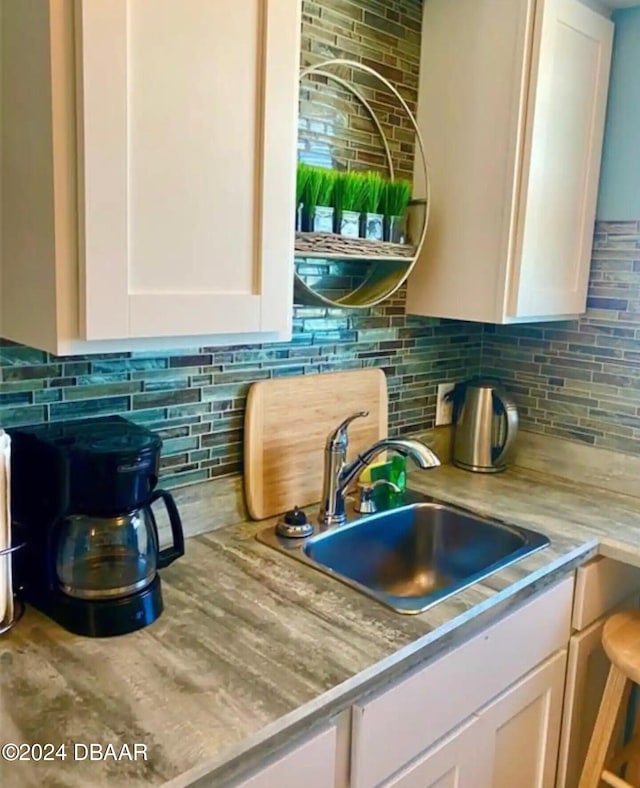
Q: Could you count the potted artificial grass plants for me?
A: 5